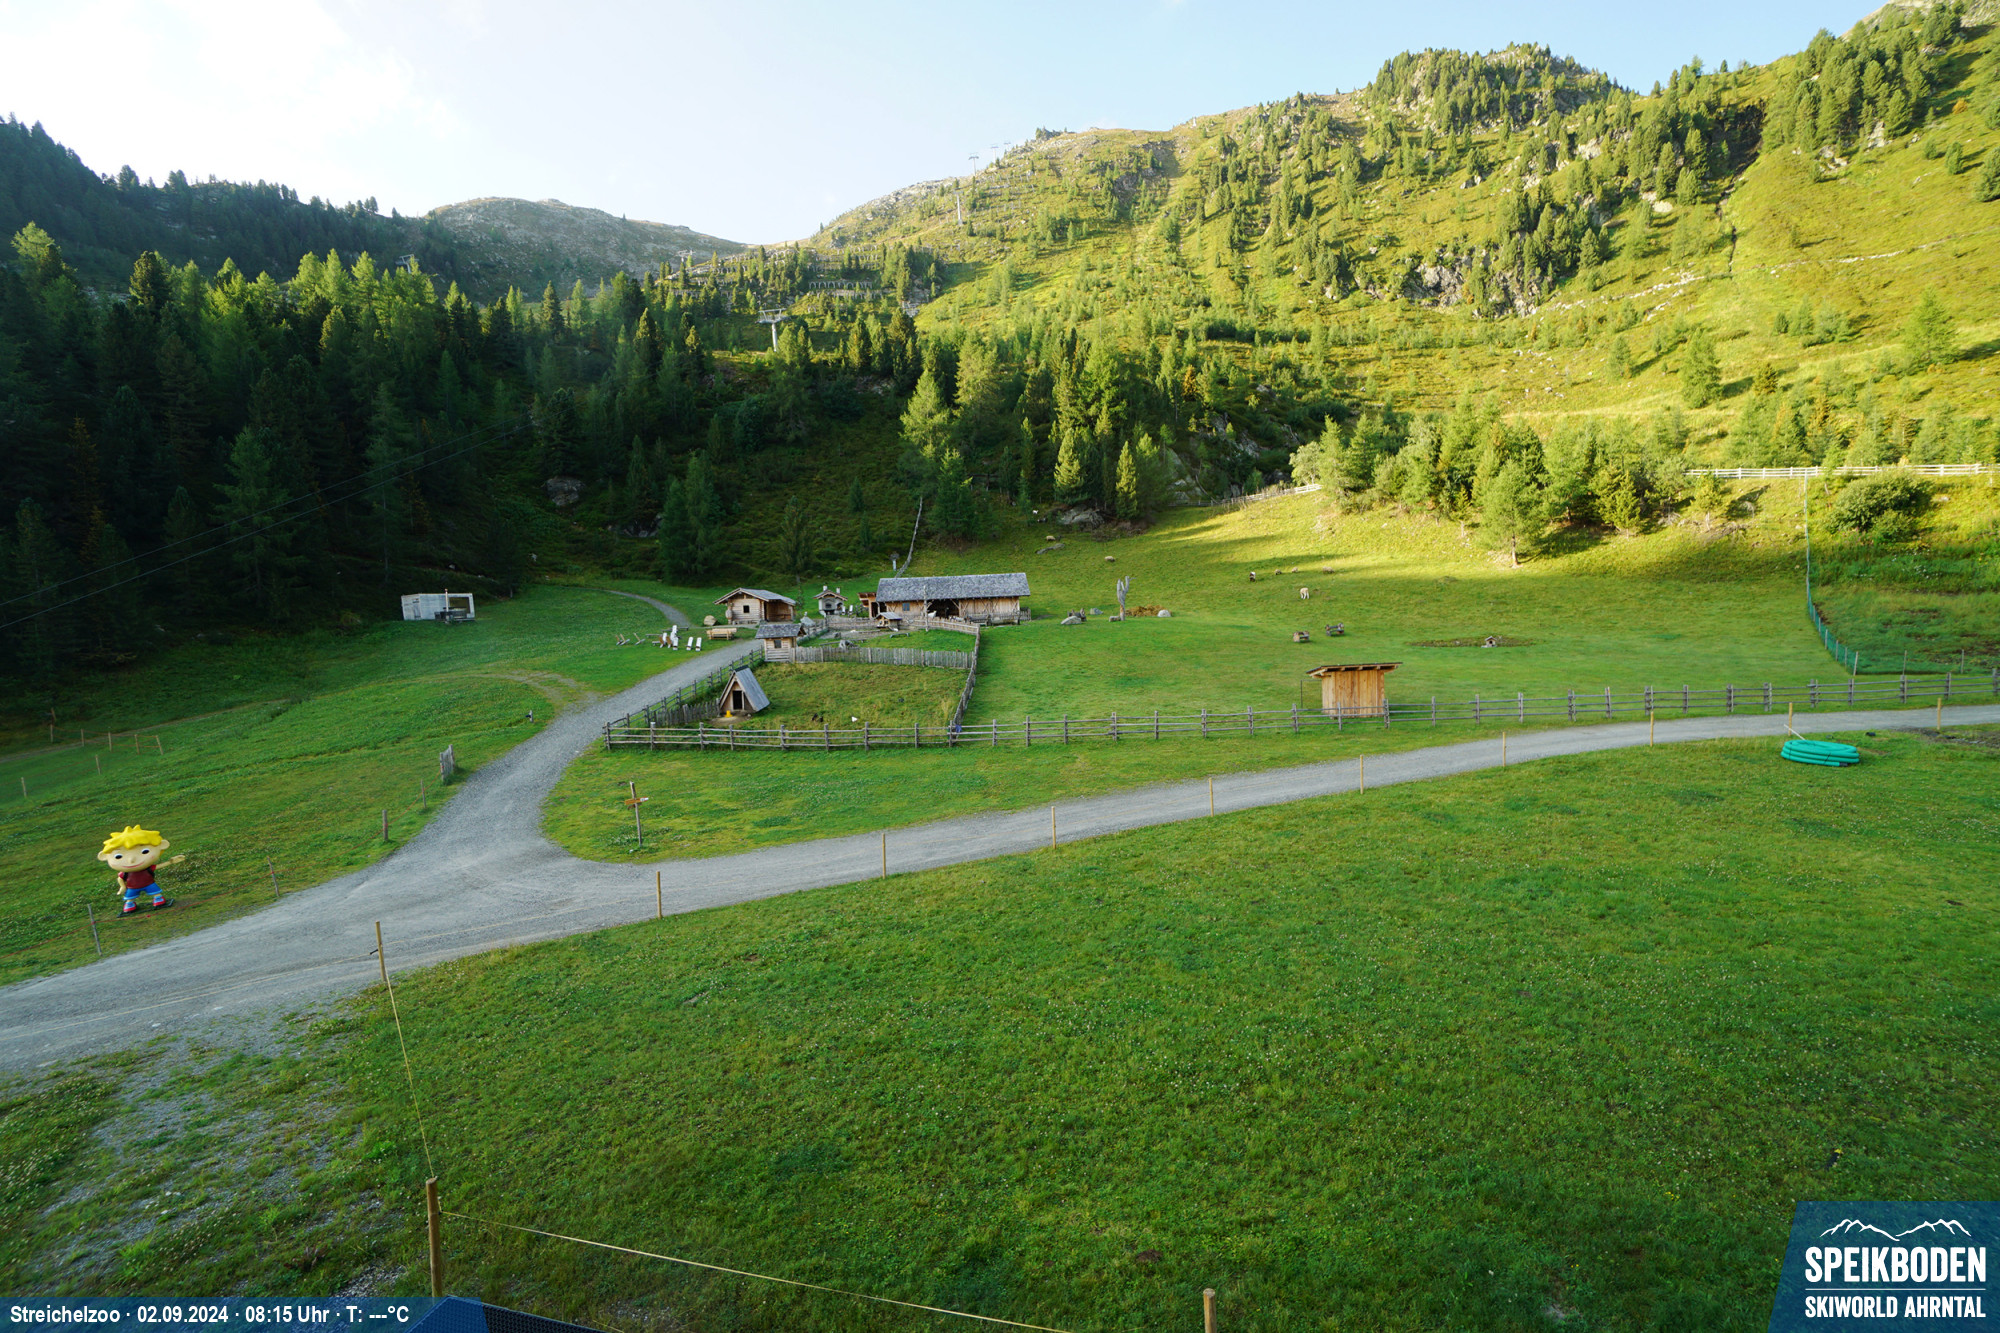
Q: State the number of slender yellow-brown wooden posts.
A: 12